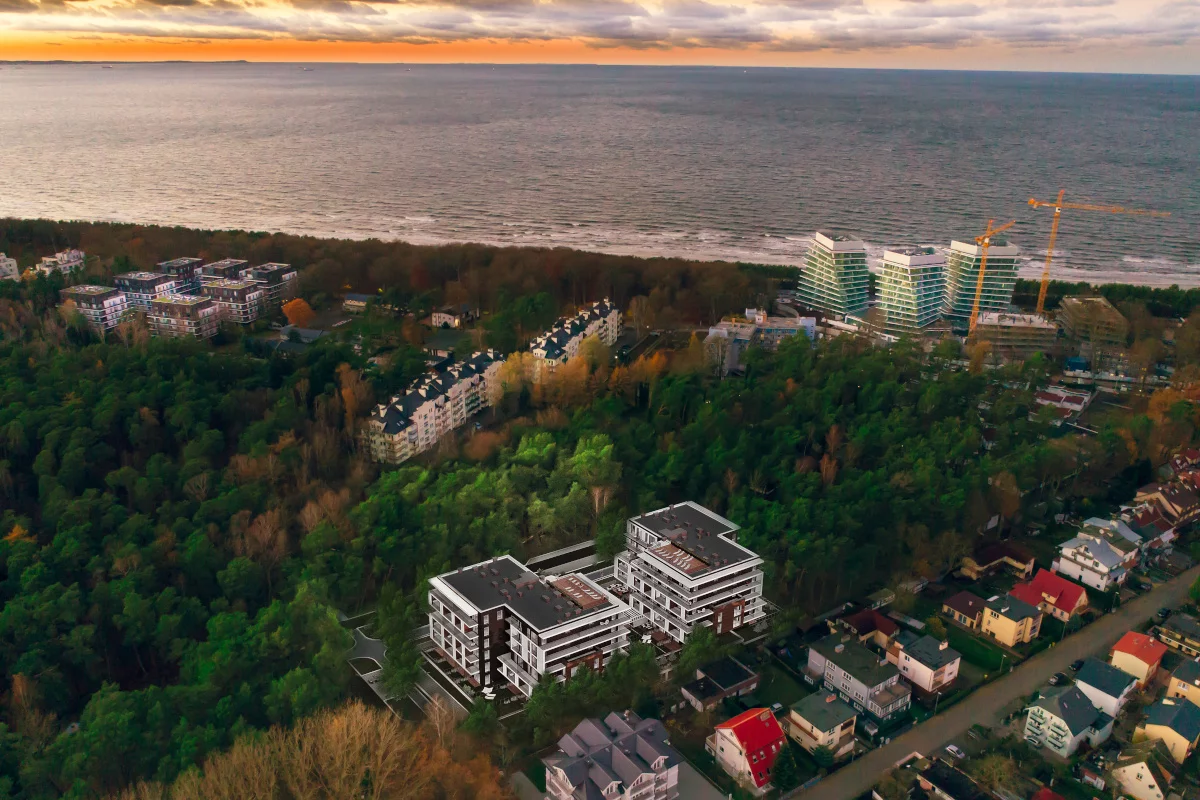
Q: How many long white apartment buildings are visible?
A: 2